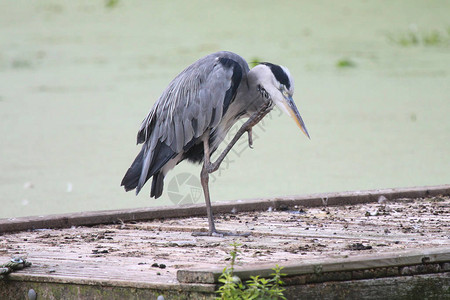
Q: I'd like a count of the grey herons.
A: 1